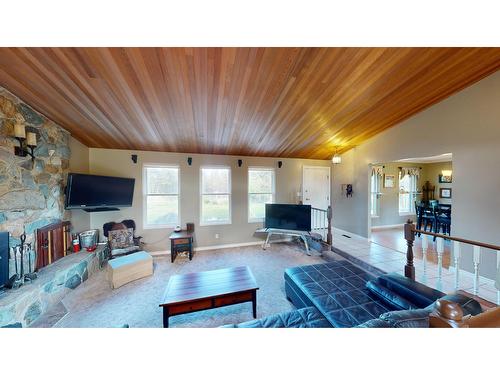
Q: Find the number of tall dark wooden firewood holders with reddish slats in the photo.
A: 1